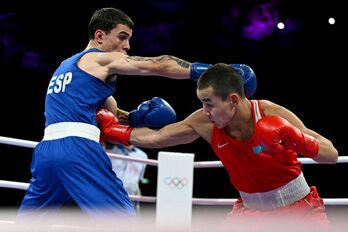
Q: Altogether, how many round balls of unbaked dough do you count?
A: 0